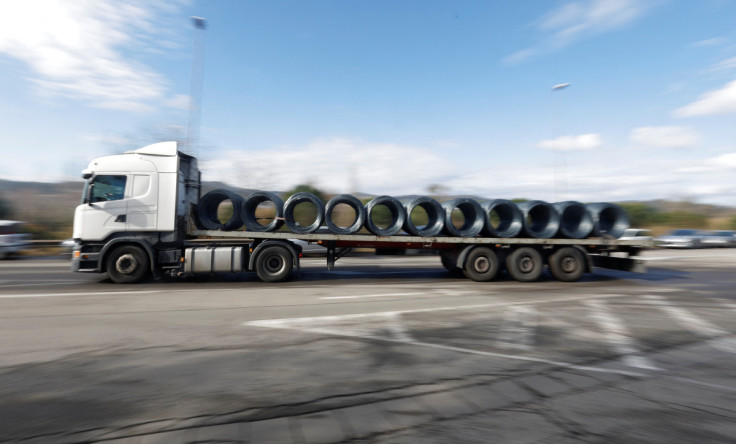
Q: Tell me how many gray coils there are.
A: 11